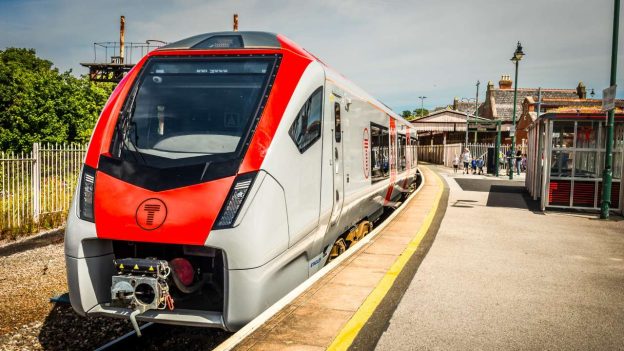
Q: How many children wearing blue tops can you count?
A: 2